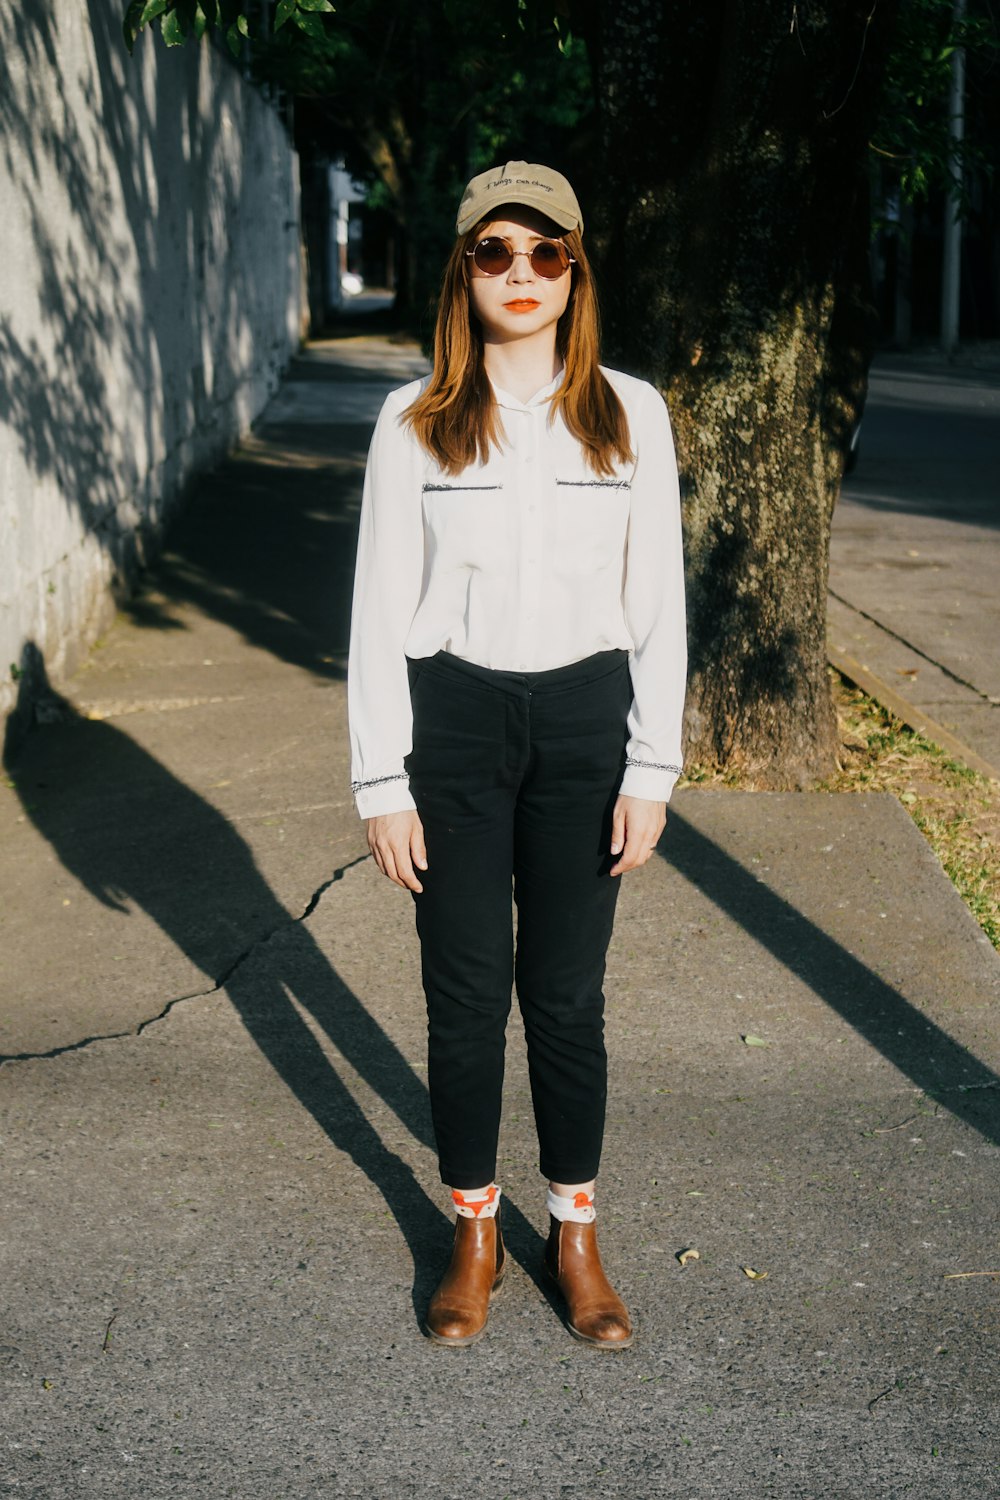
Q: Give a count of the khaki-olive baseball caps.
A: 1